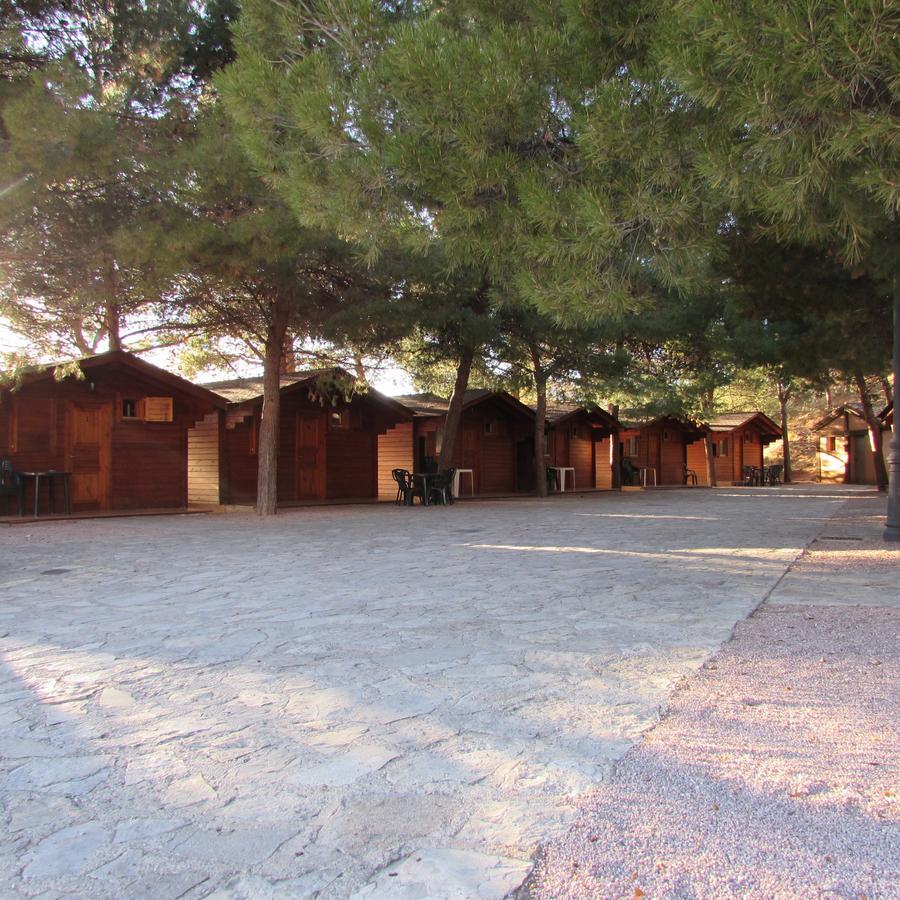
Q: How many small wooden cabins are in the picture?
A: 6